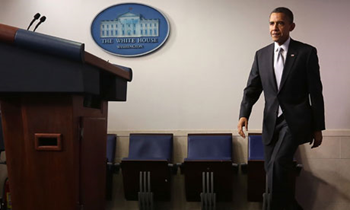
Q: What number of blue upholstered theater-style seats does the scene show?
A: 4